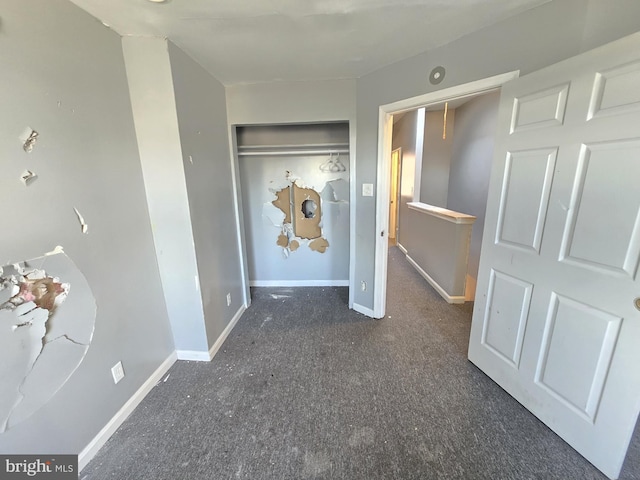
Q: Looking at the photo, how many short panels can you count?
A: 2